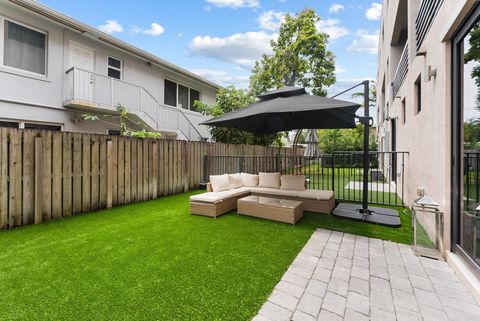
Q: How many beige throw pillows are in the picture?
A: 5